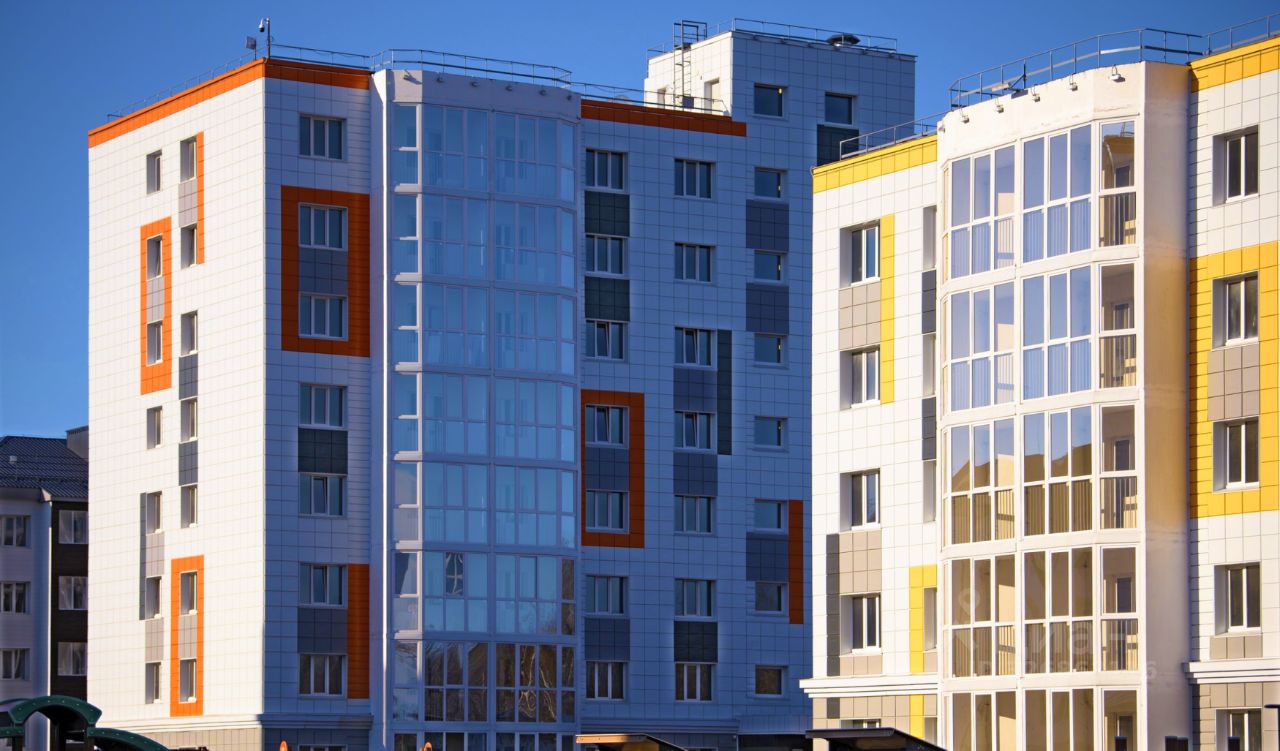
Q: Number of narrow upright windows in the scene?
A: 14